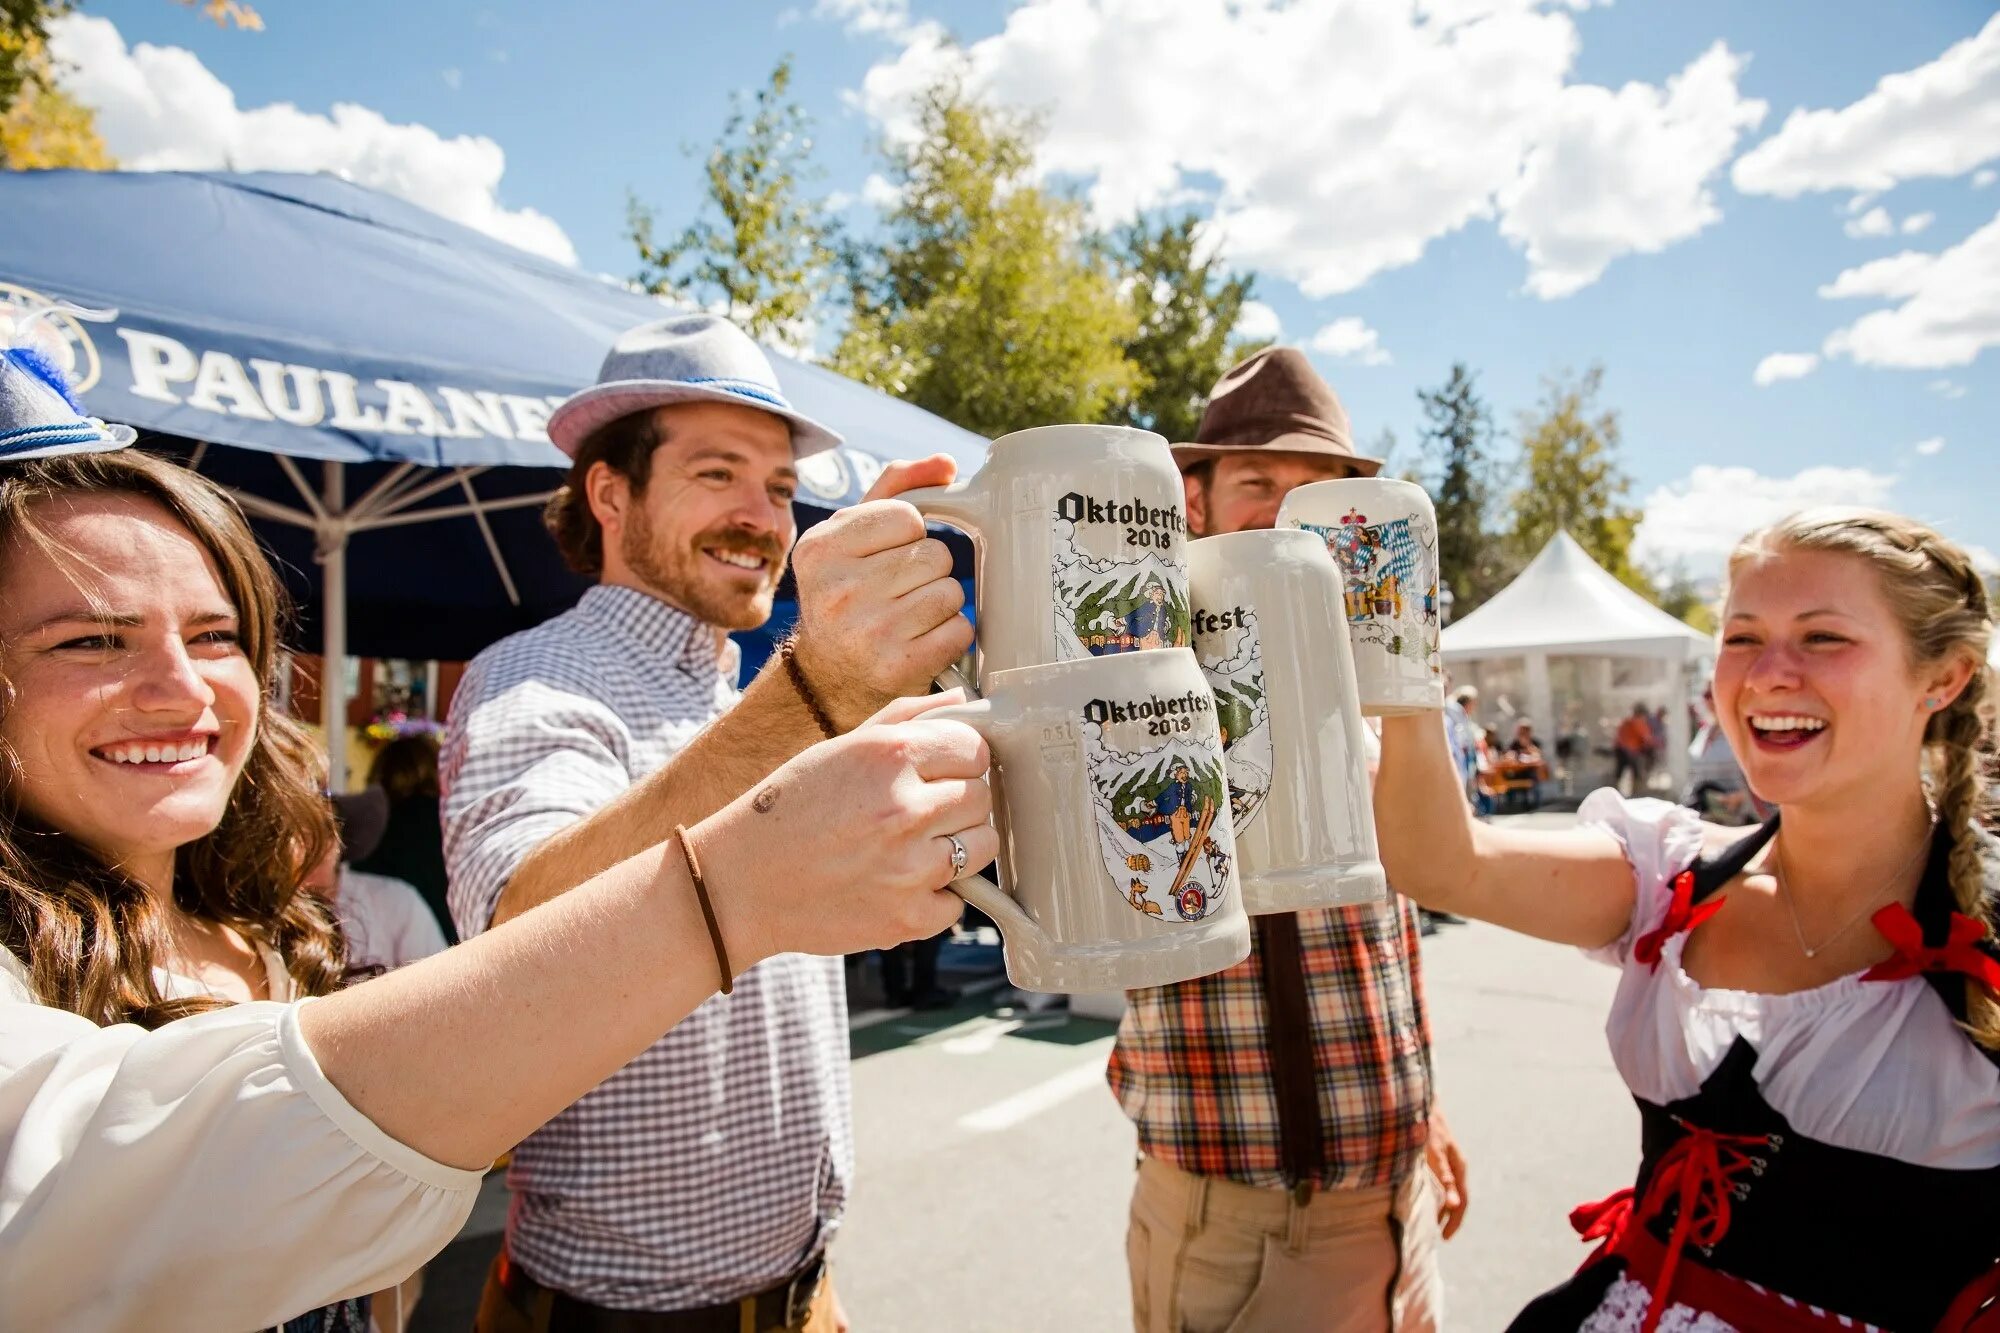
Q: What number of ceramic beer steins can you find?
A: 4